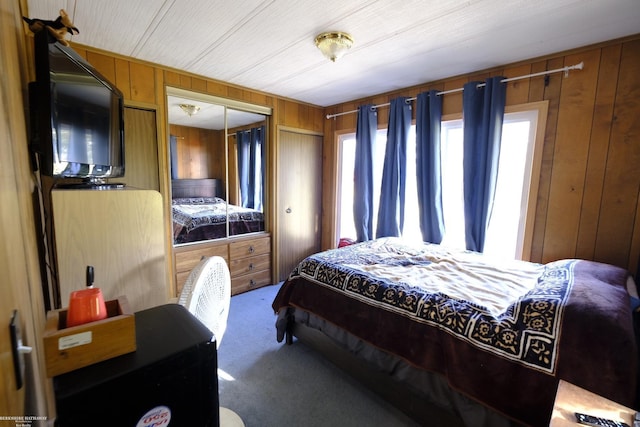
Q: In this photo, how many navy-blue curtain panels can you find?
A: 4